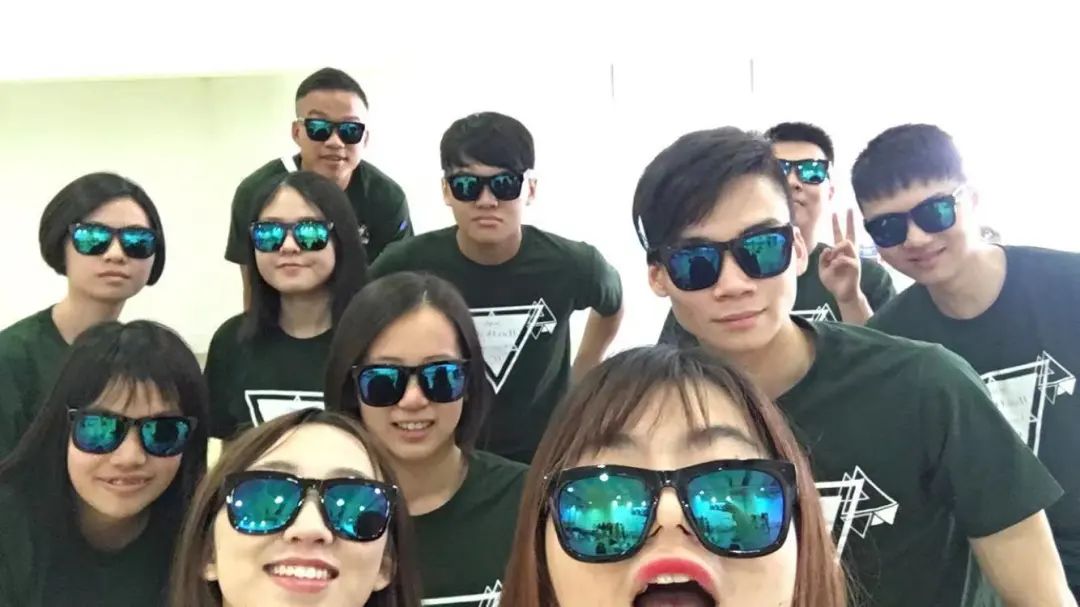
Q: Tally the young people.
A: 11